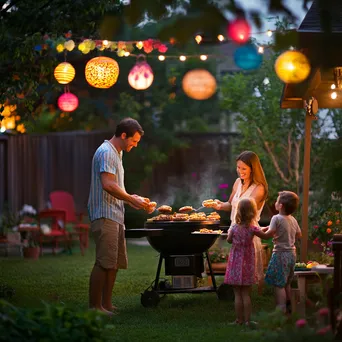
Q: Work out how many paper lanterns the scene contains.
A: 8